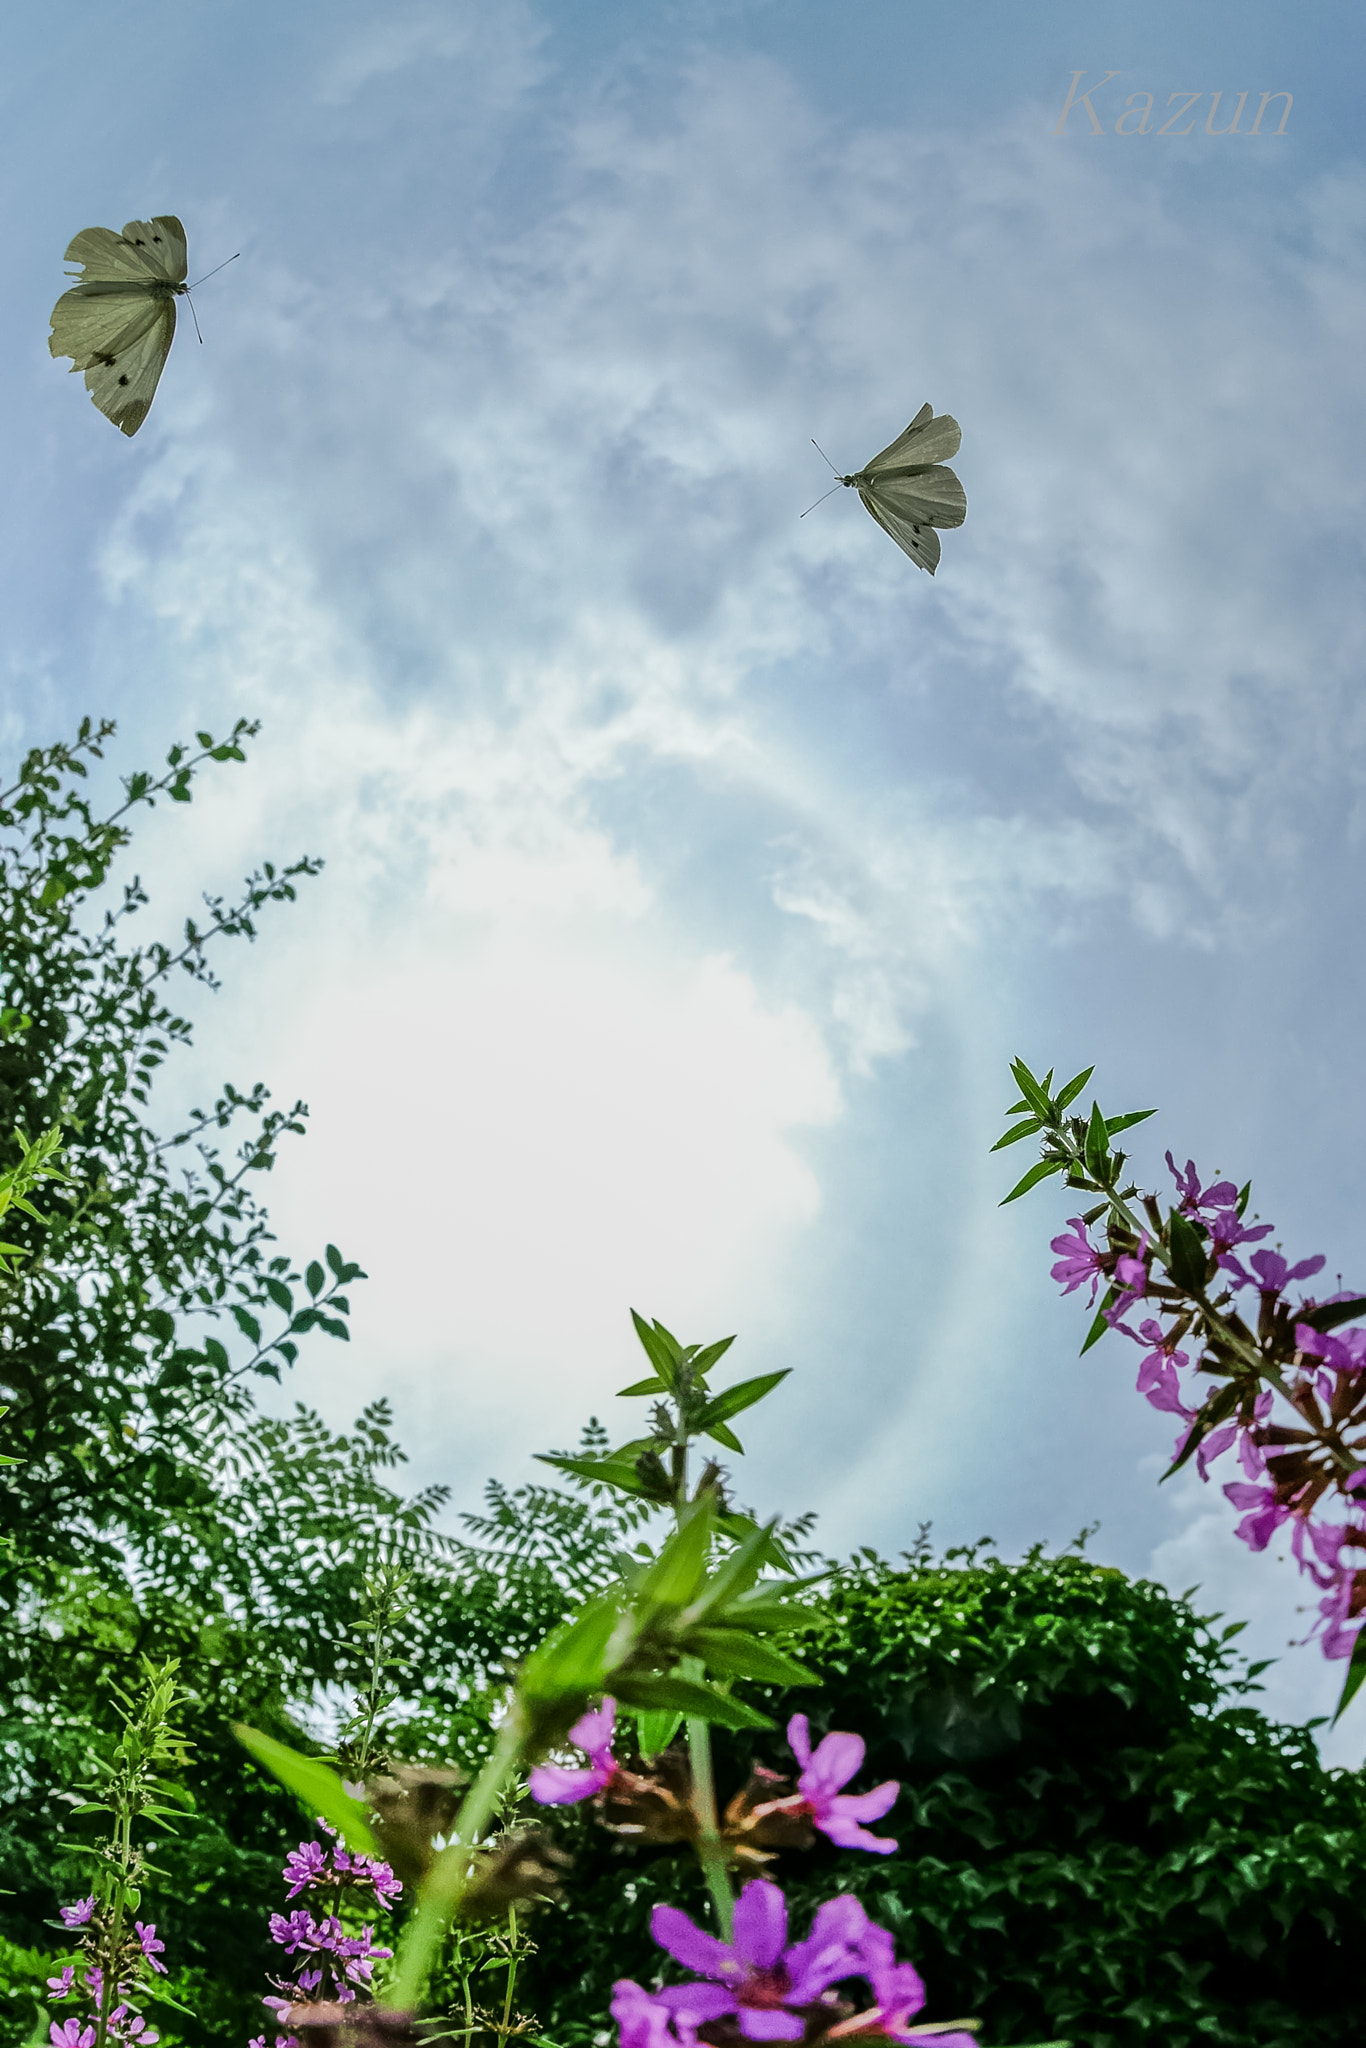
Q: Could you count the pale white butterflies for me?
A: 2